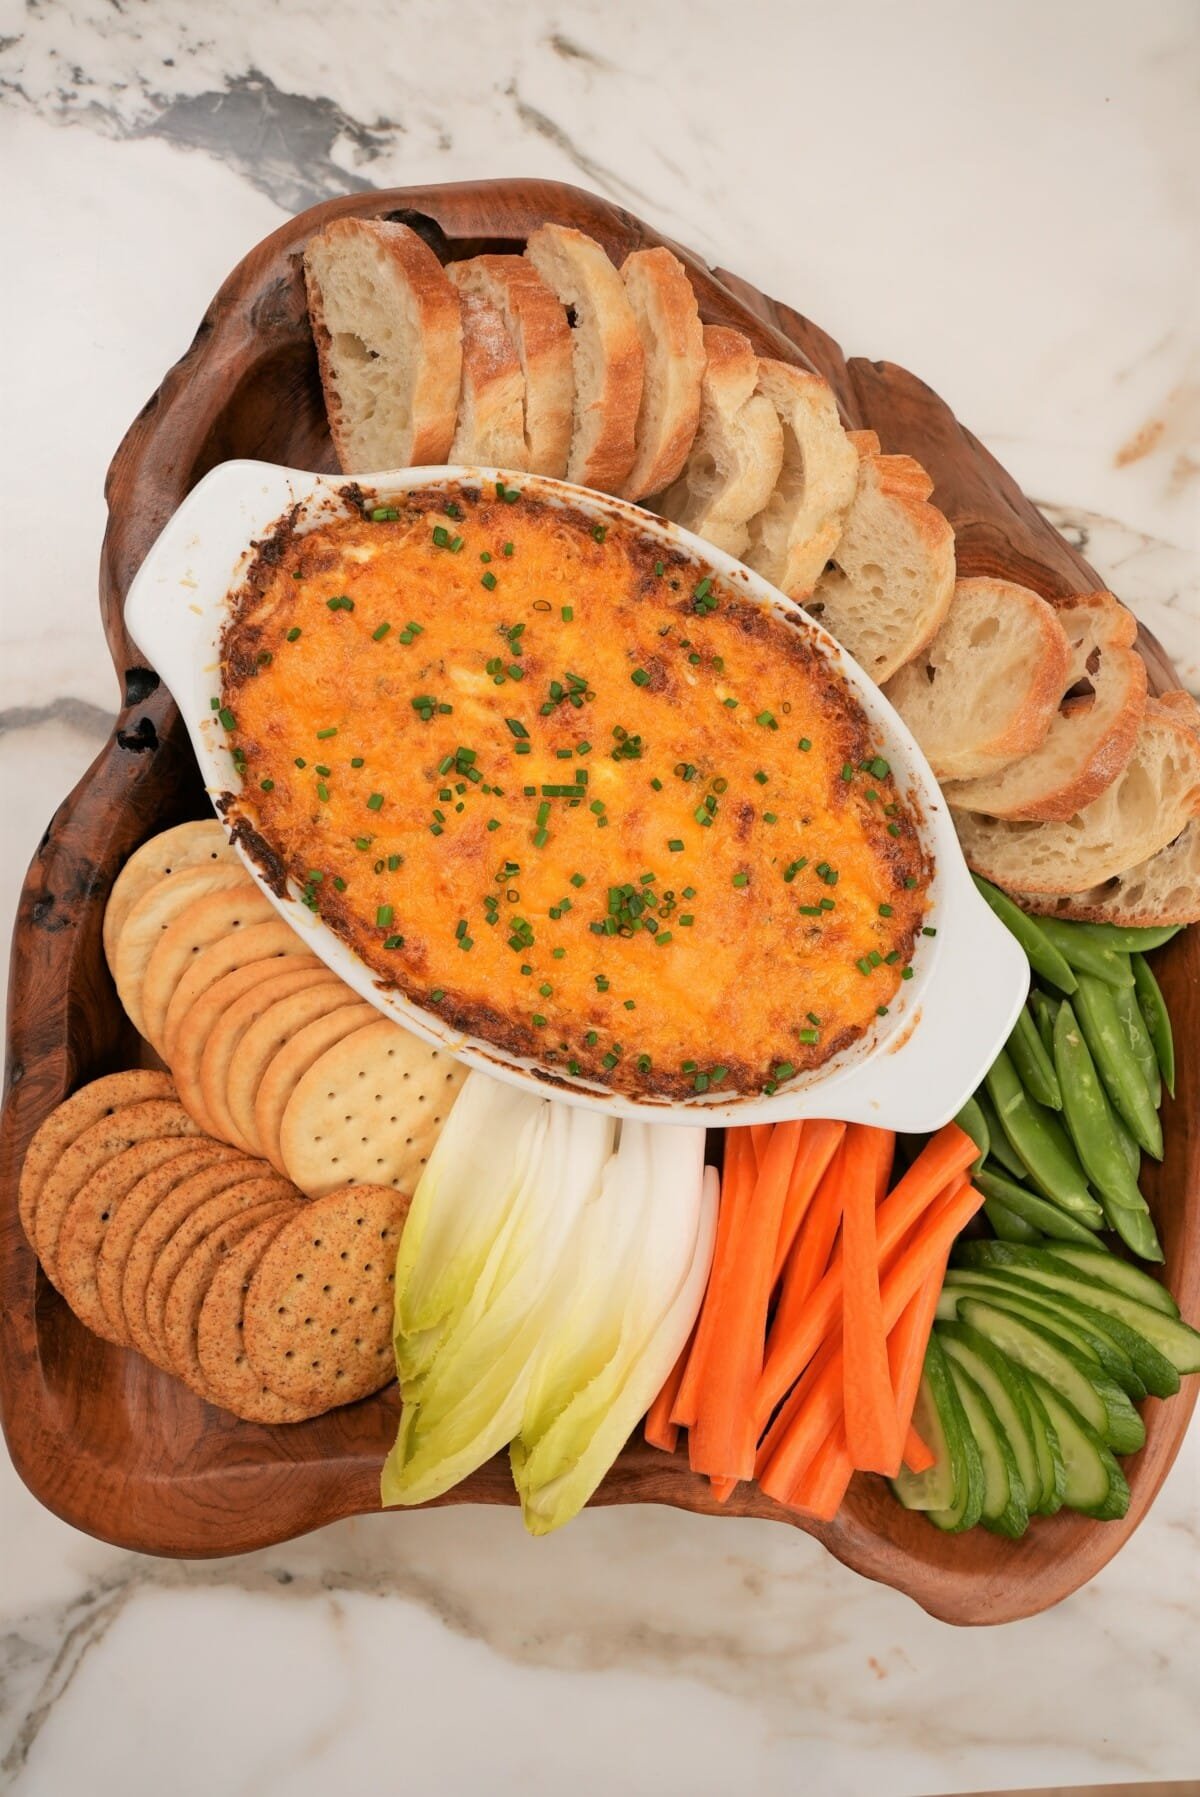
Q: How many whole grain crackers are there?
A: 9